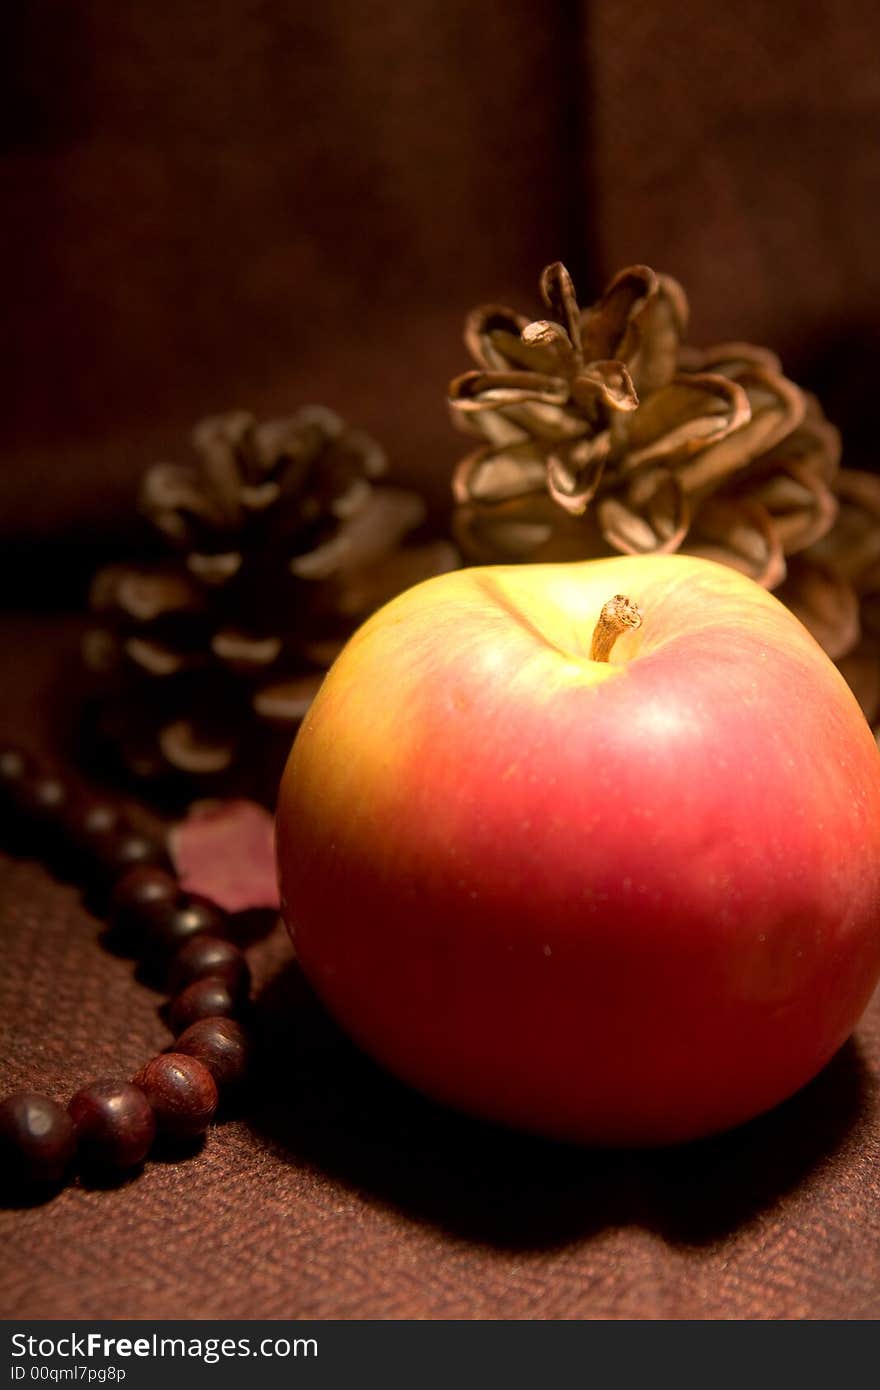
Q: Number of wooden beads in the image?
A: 12